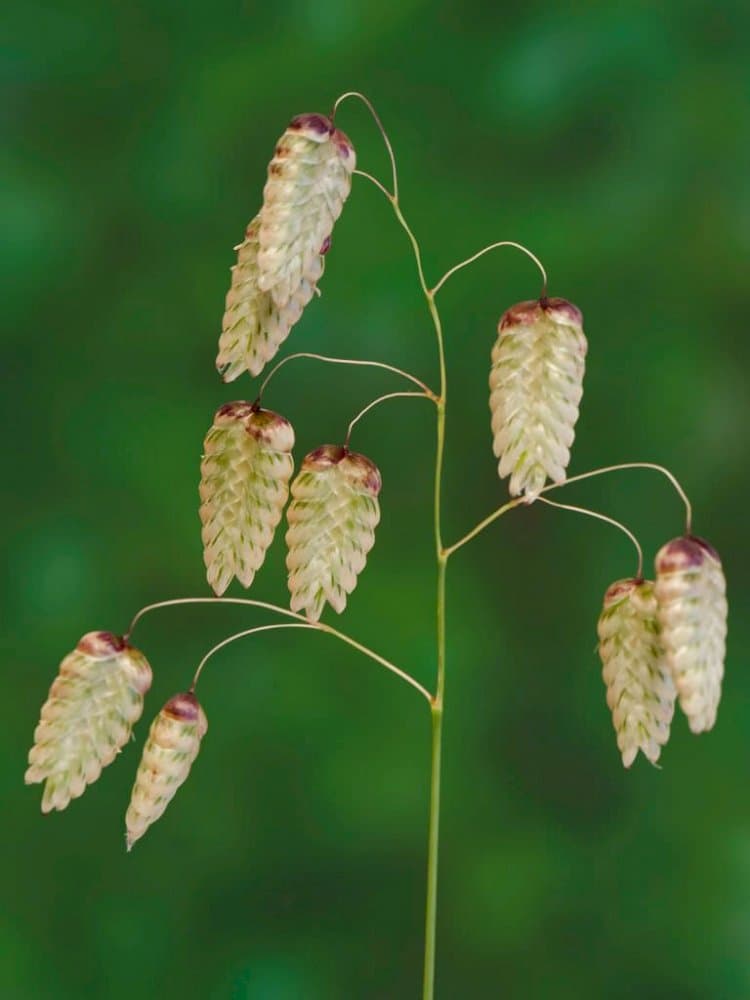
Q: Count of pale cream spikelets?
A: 9